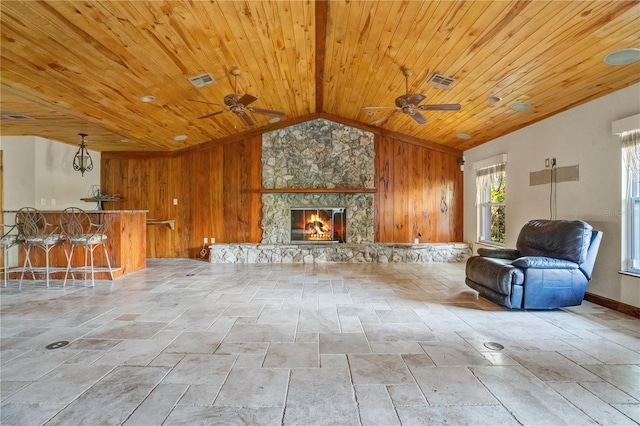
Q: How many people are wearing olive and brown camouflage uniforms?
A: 0